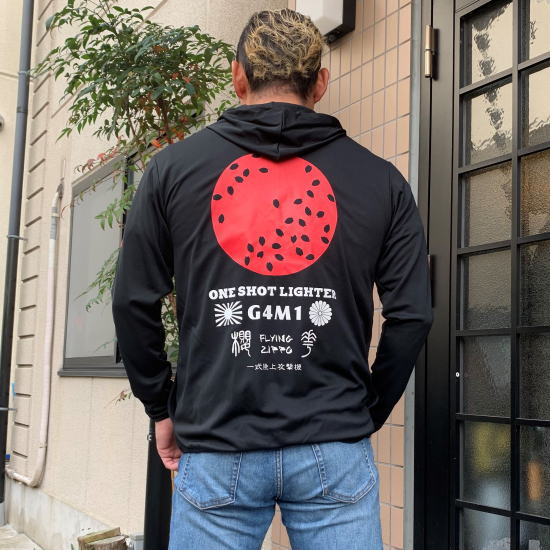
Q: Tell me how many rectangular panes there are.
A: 14